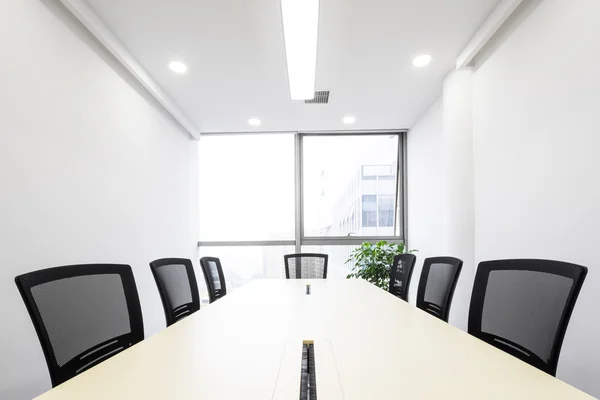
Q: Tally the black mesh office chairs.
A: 7